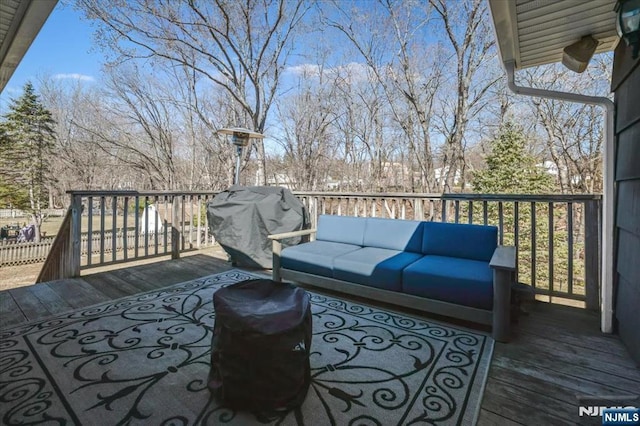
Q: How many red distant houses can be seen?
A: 0